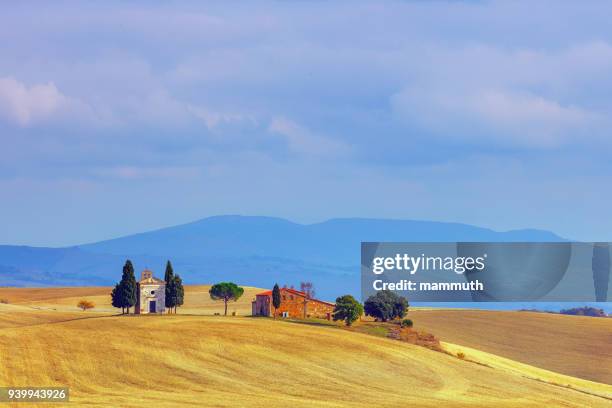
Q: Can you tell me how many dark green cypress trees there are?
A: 5